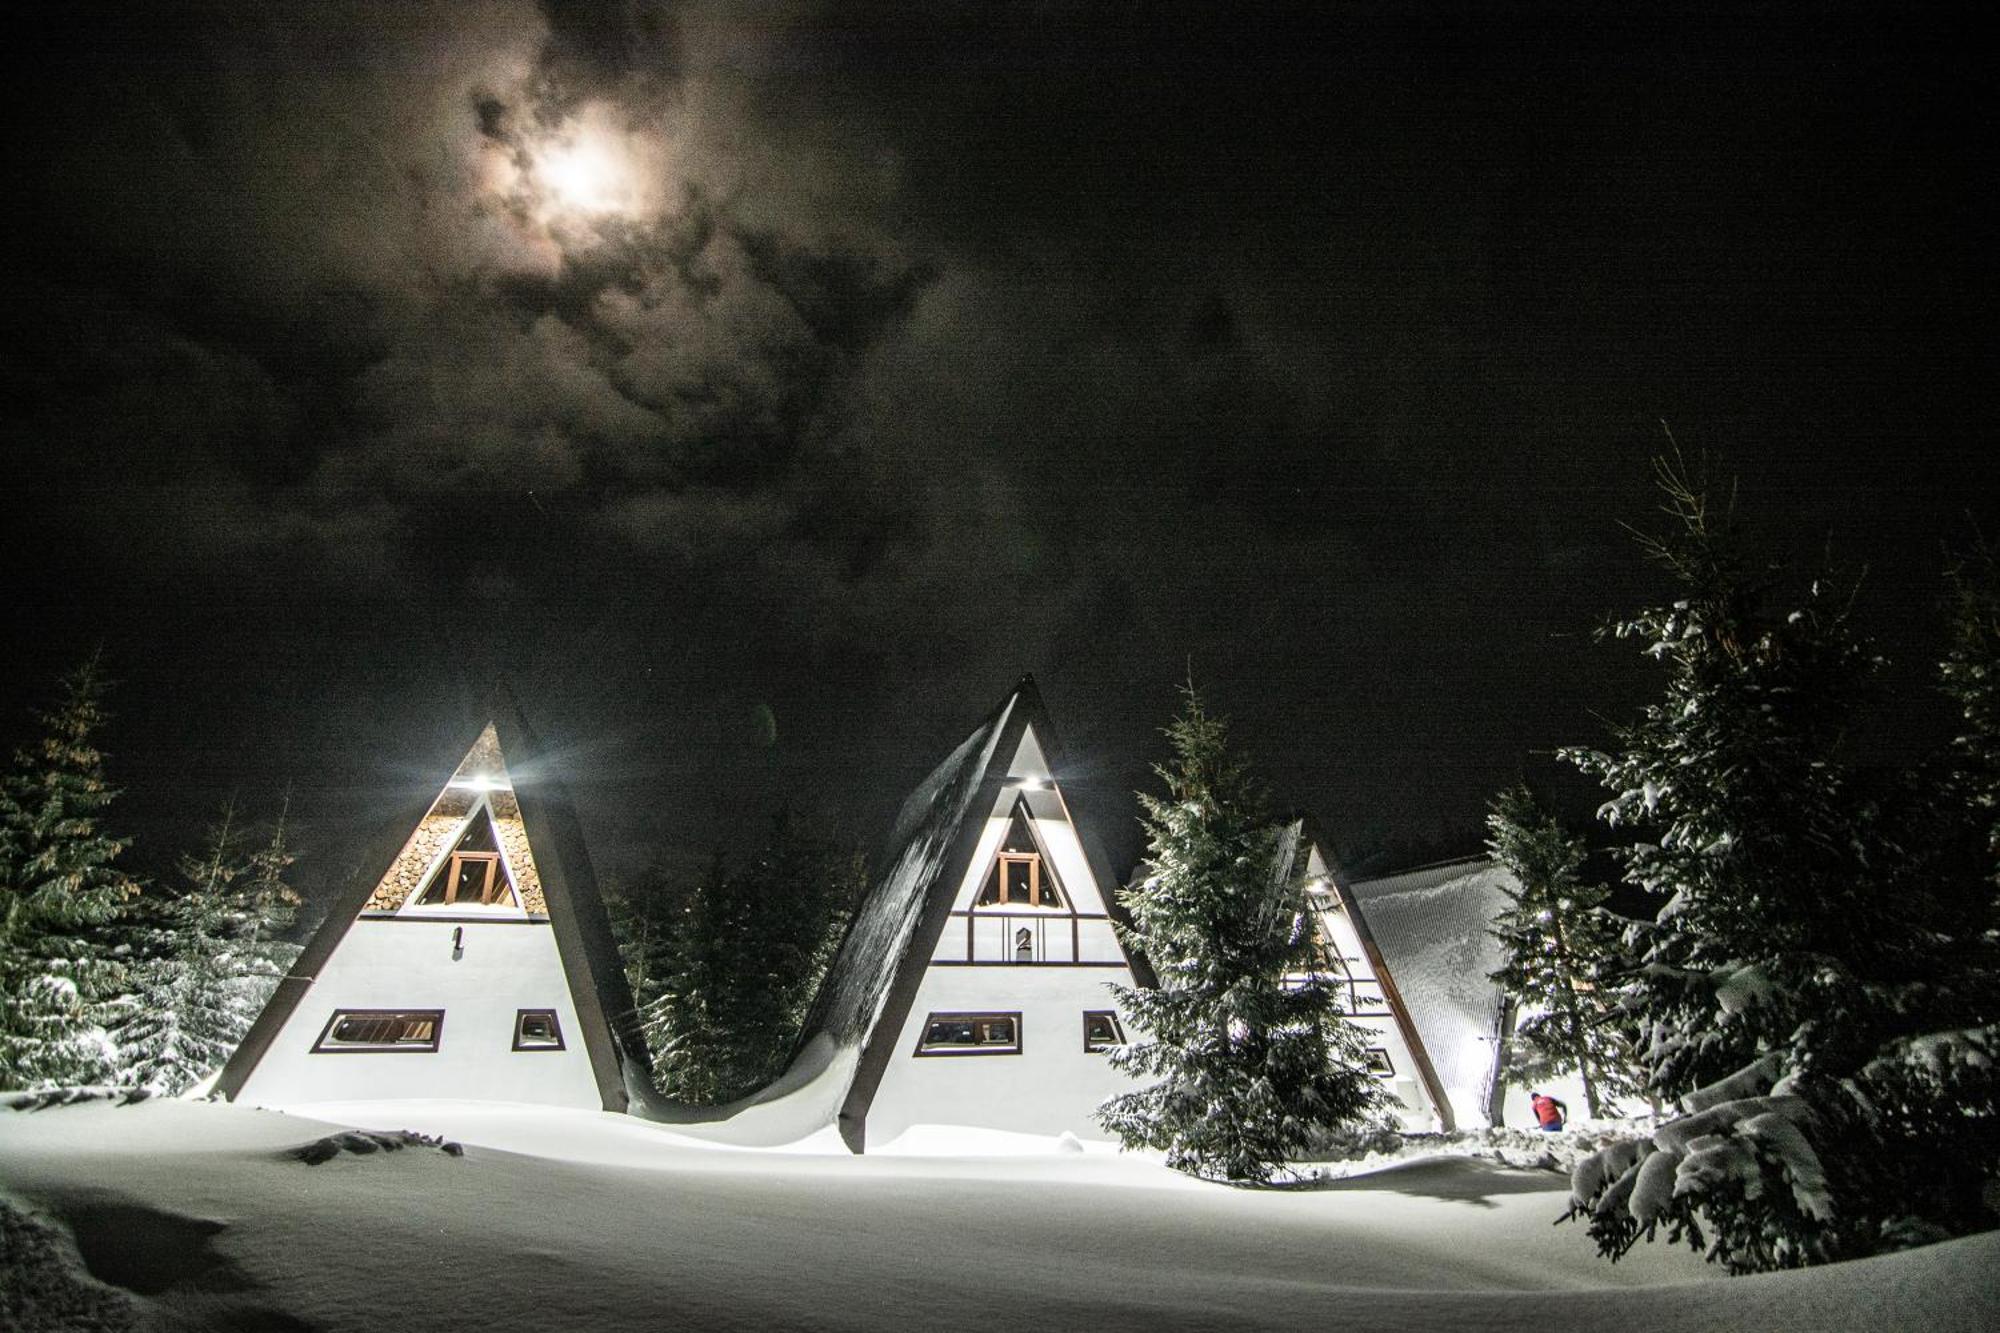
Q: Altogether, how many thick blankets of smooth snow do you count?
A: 1